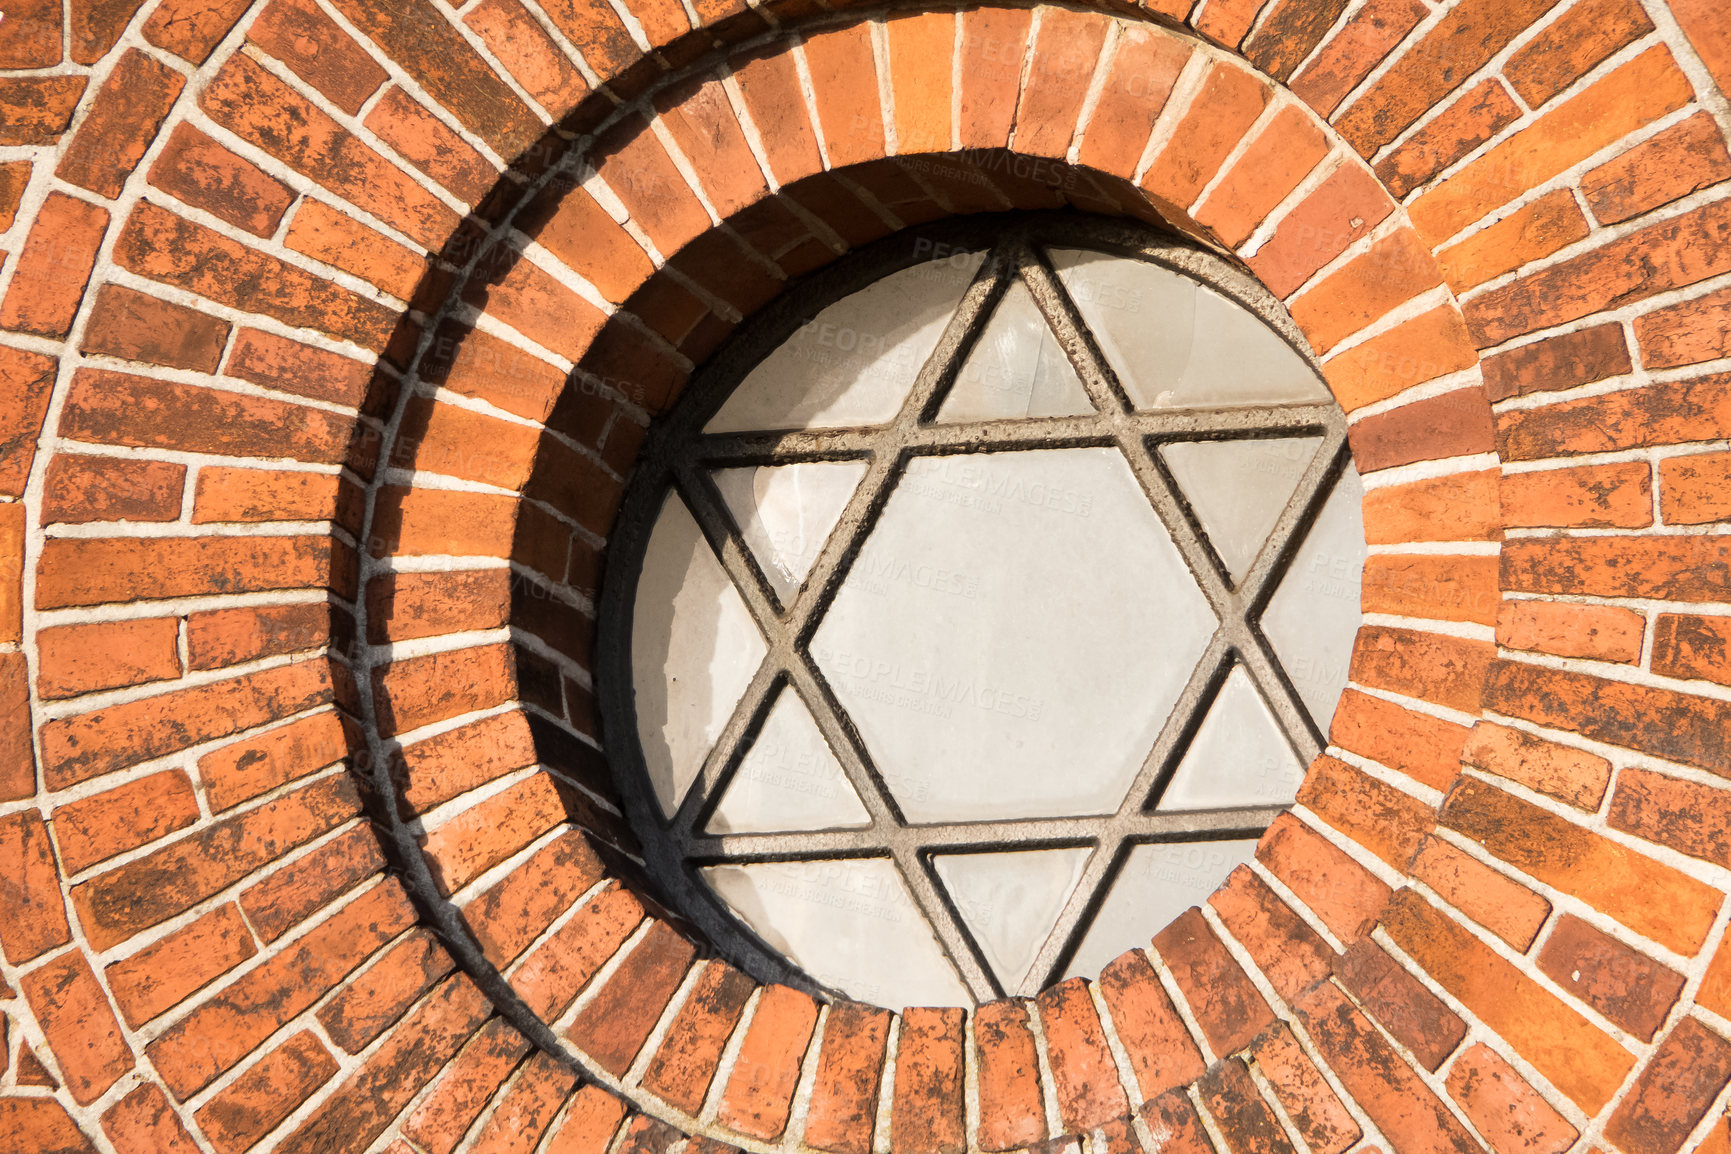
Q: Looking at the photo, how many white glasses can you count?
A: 13